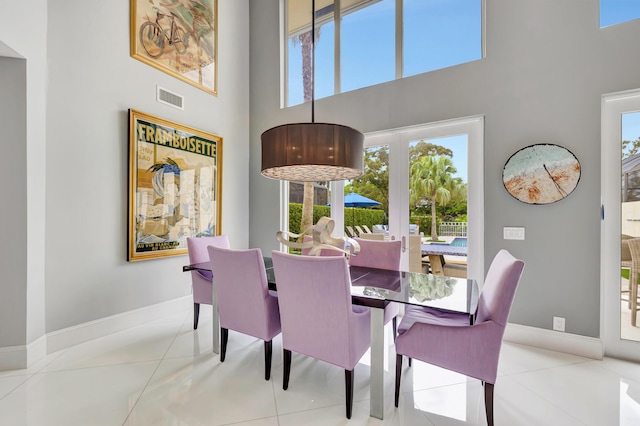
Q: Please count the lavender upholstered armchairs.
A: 6